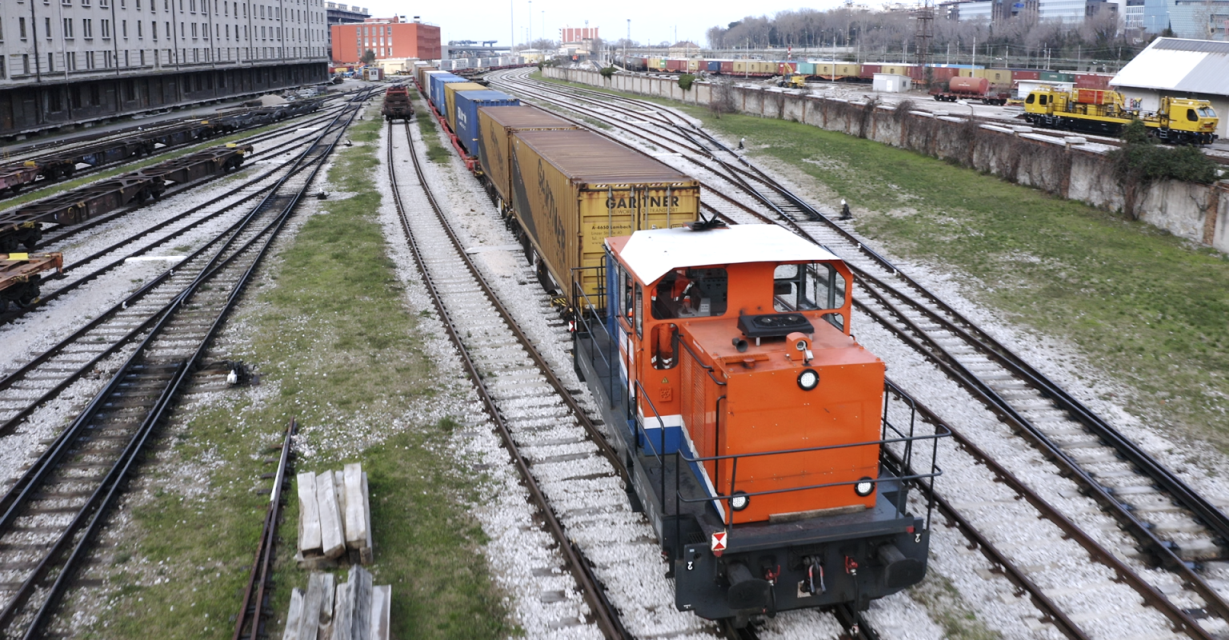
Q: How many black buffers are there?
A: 2